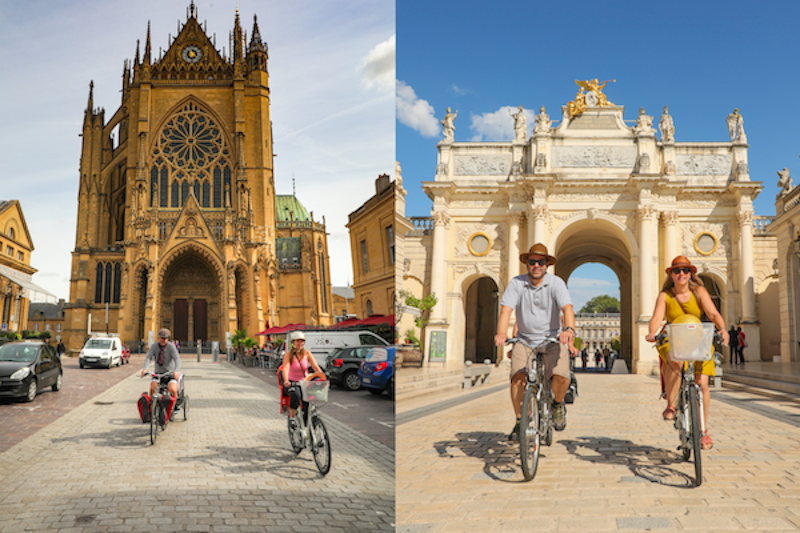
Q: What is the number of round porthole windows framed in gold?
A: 2